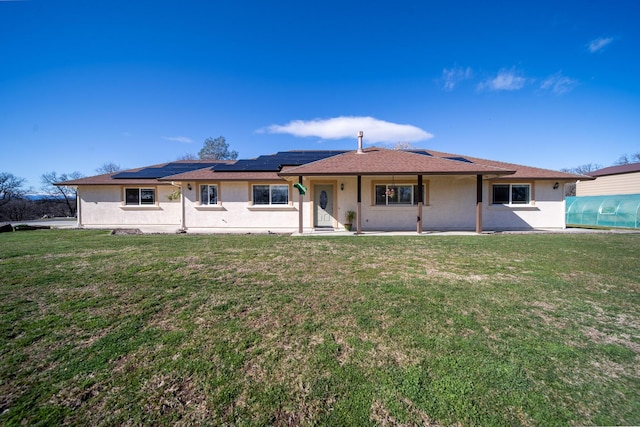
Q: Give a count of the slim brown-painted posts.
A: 4